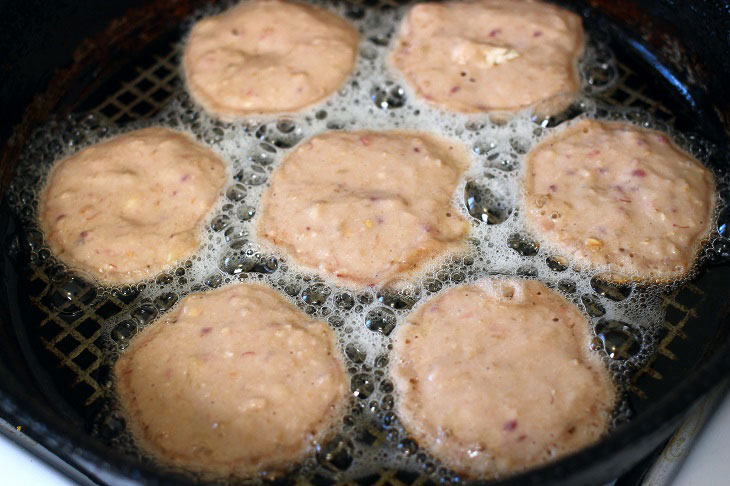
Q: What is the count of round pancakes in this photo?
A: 7